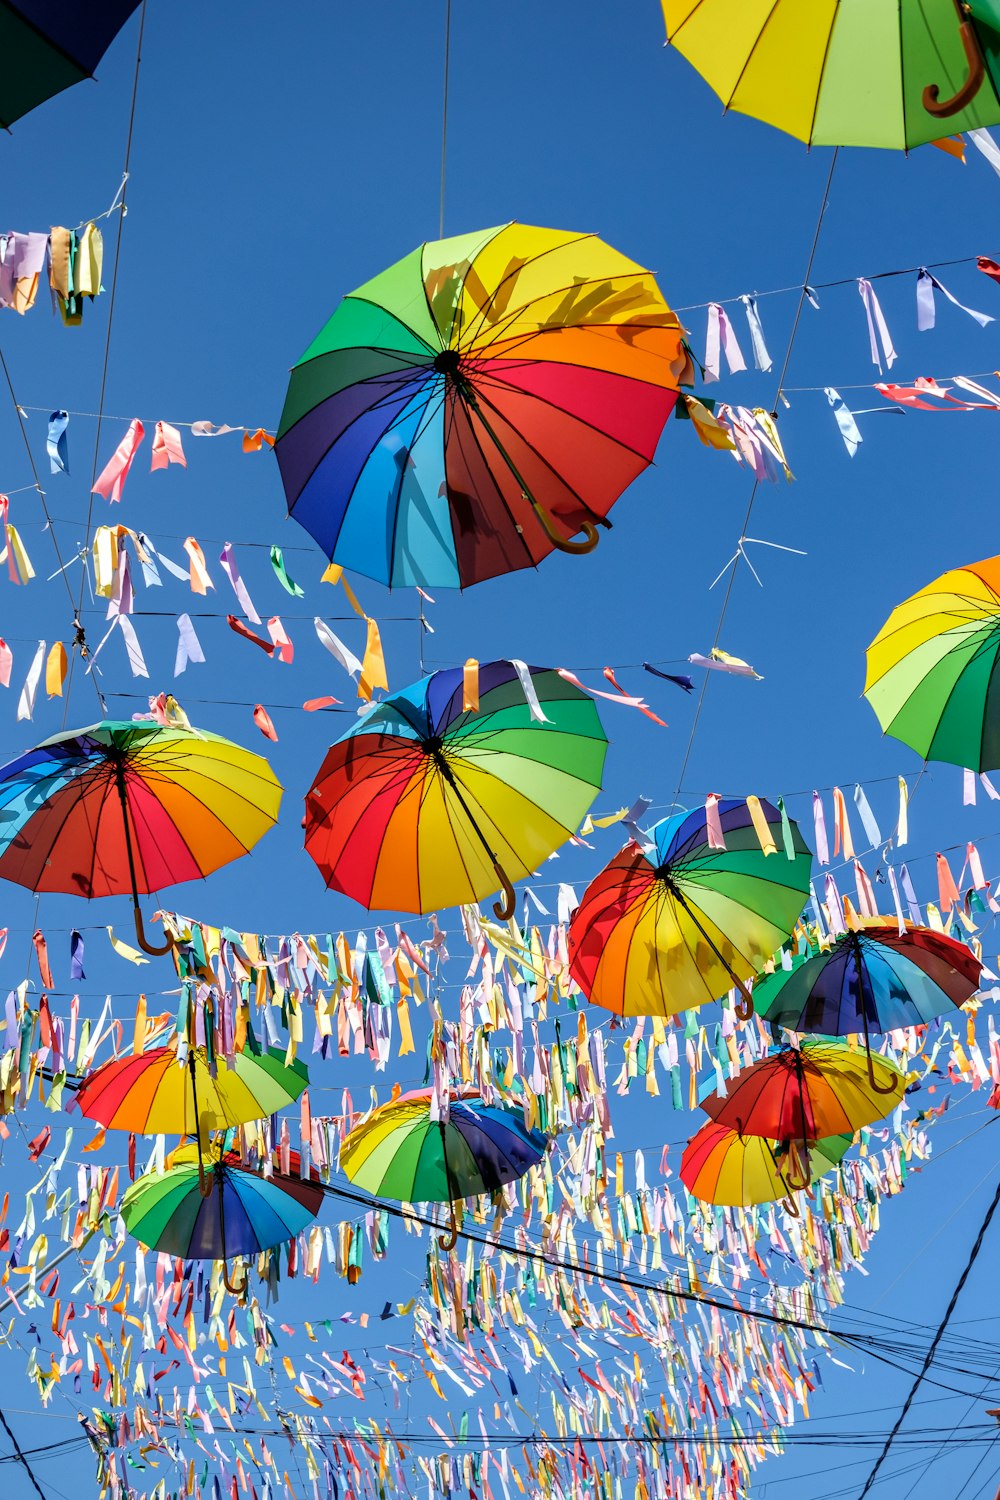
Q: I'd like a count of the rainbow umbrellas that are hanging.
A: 13